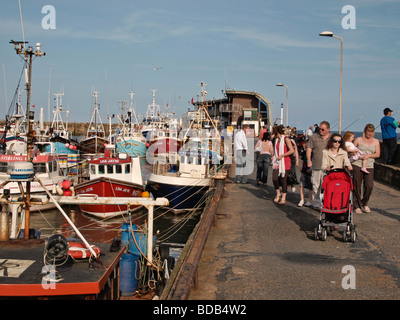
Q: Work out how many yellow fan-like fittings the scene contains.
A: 0